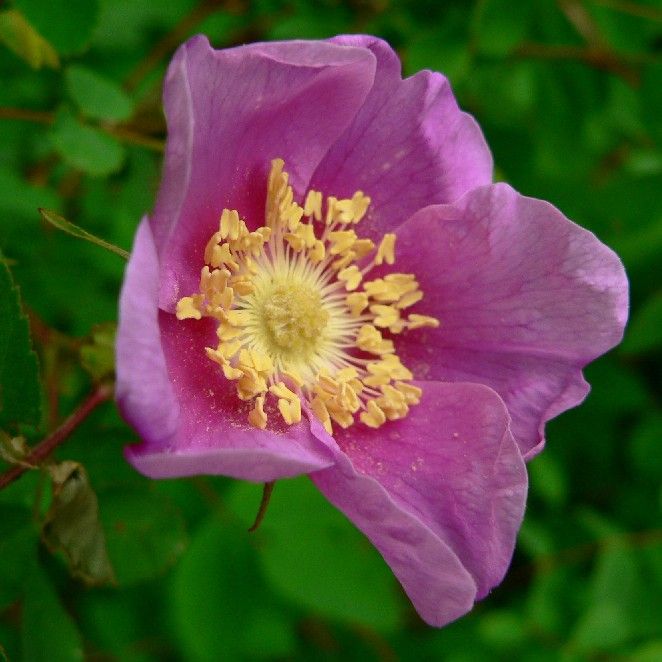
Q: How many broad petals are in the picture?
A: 5